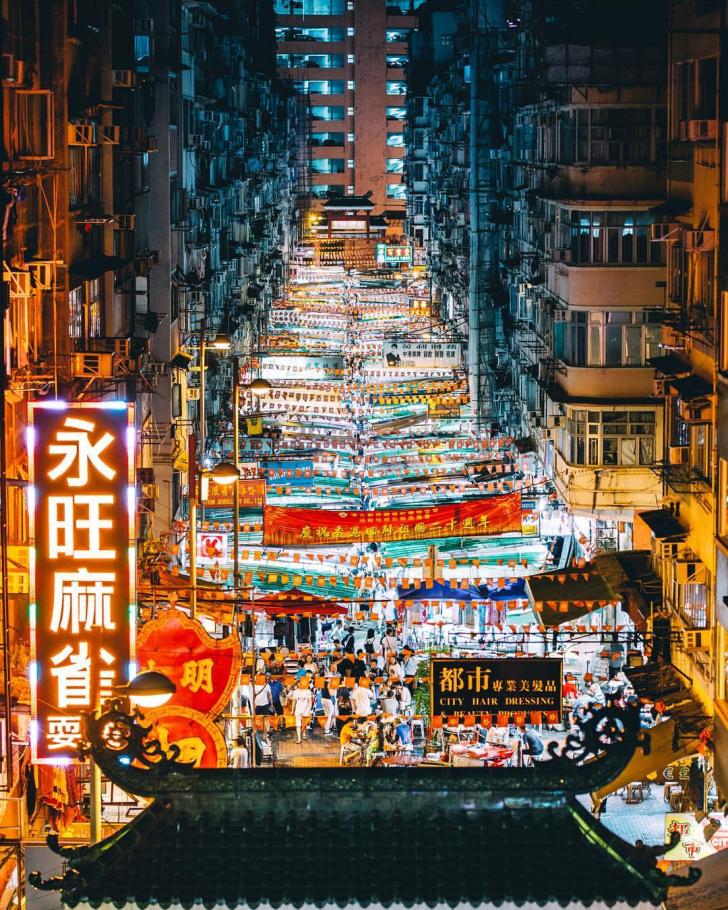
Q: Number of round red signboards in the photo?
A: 2